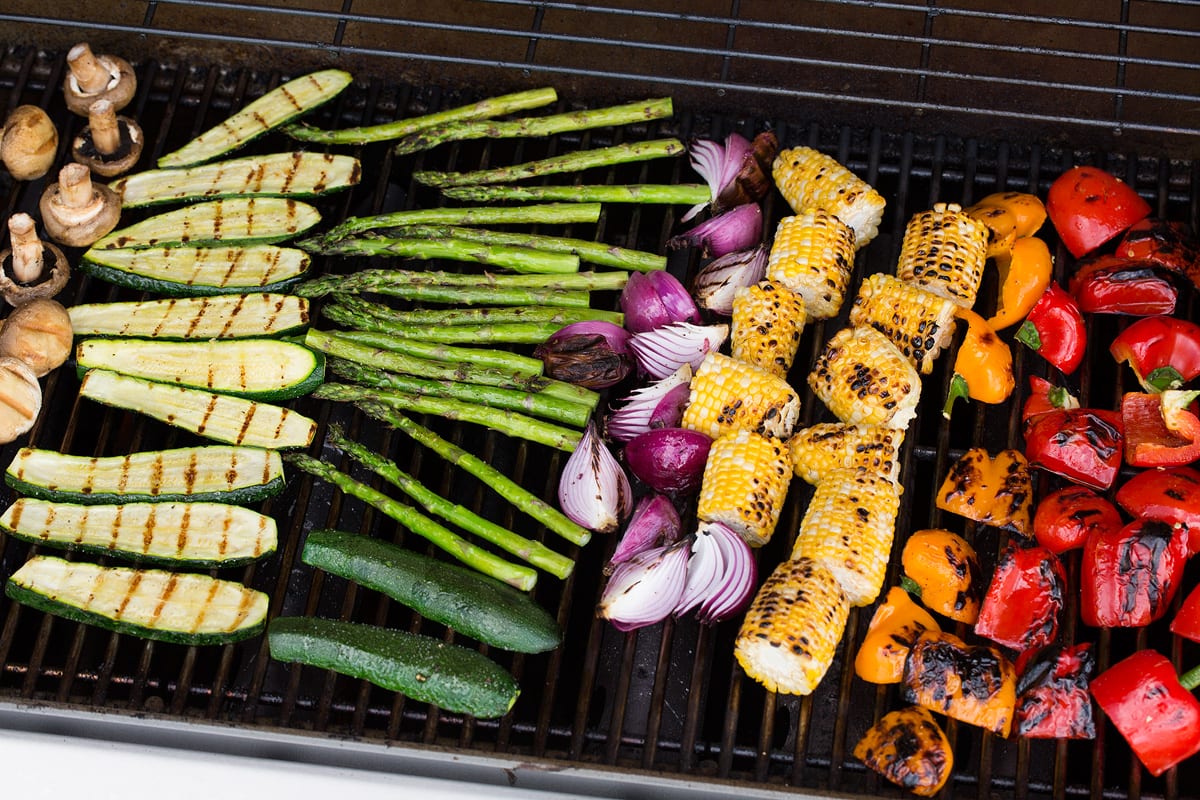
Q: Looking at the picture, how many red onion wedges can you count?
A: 12